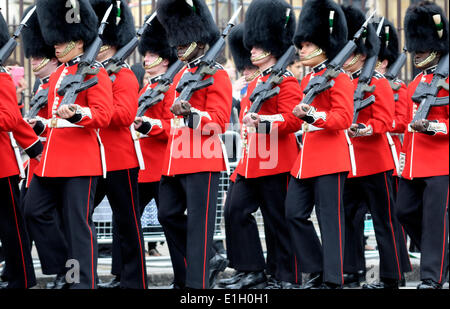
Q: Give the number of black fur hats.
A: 12